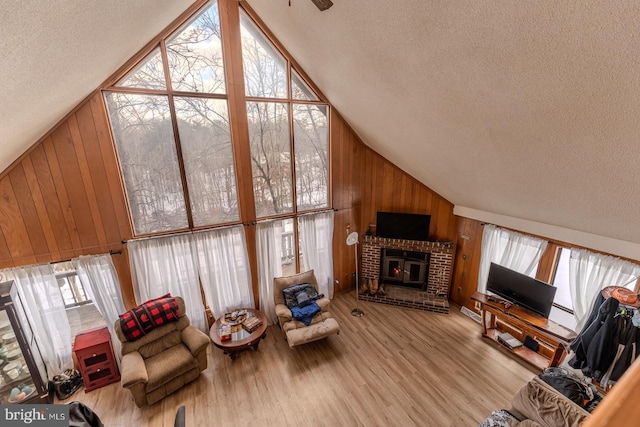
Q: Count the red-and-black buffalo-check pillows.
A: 1